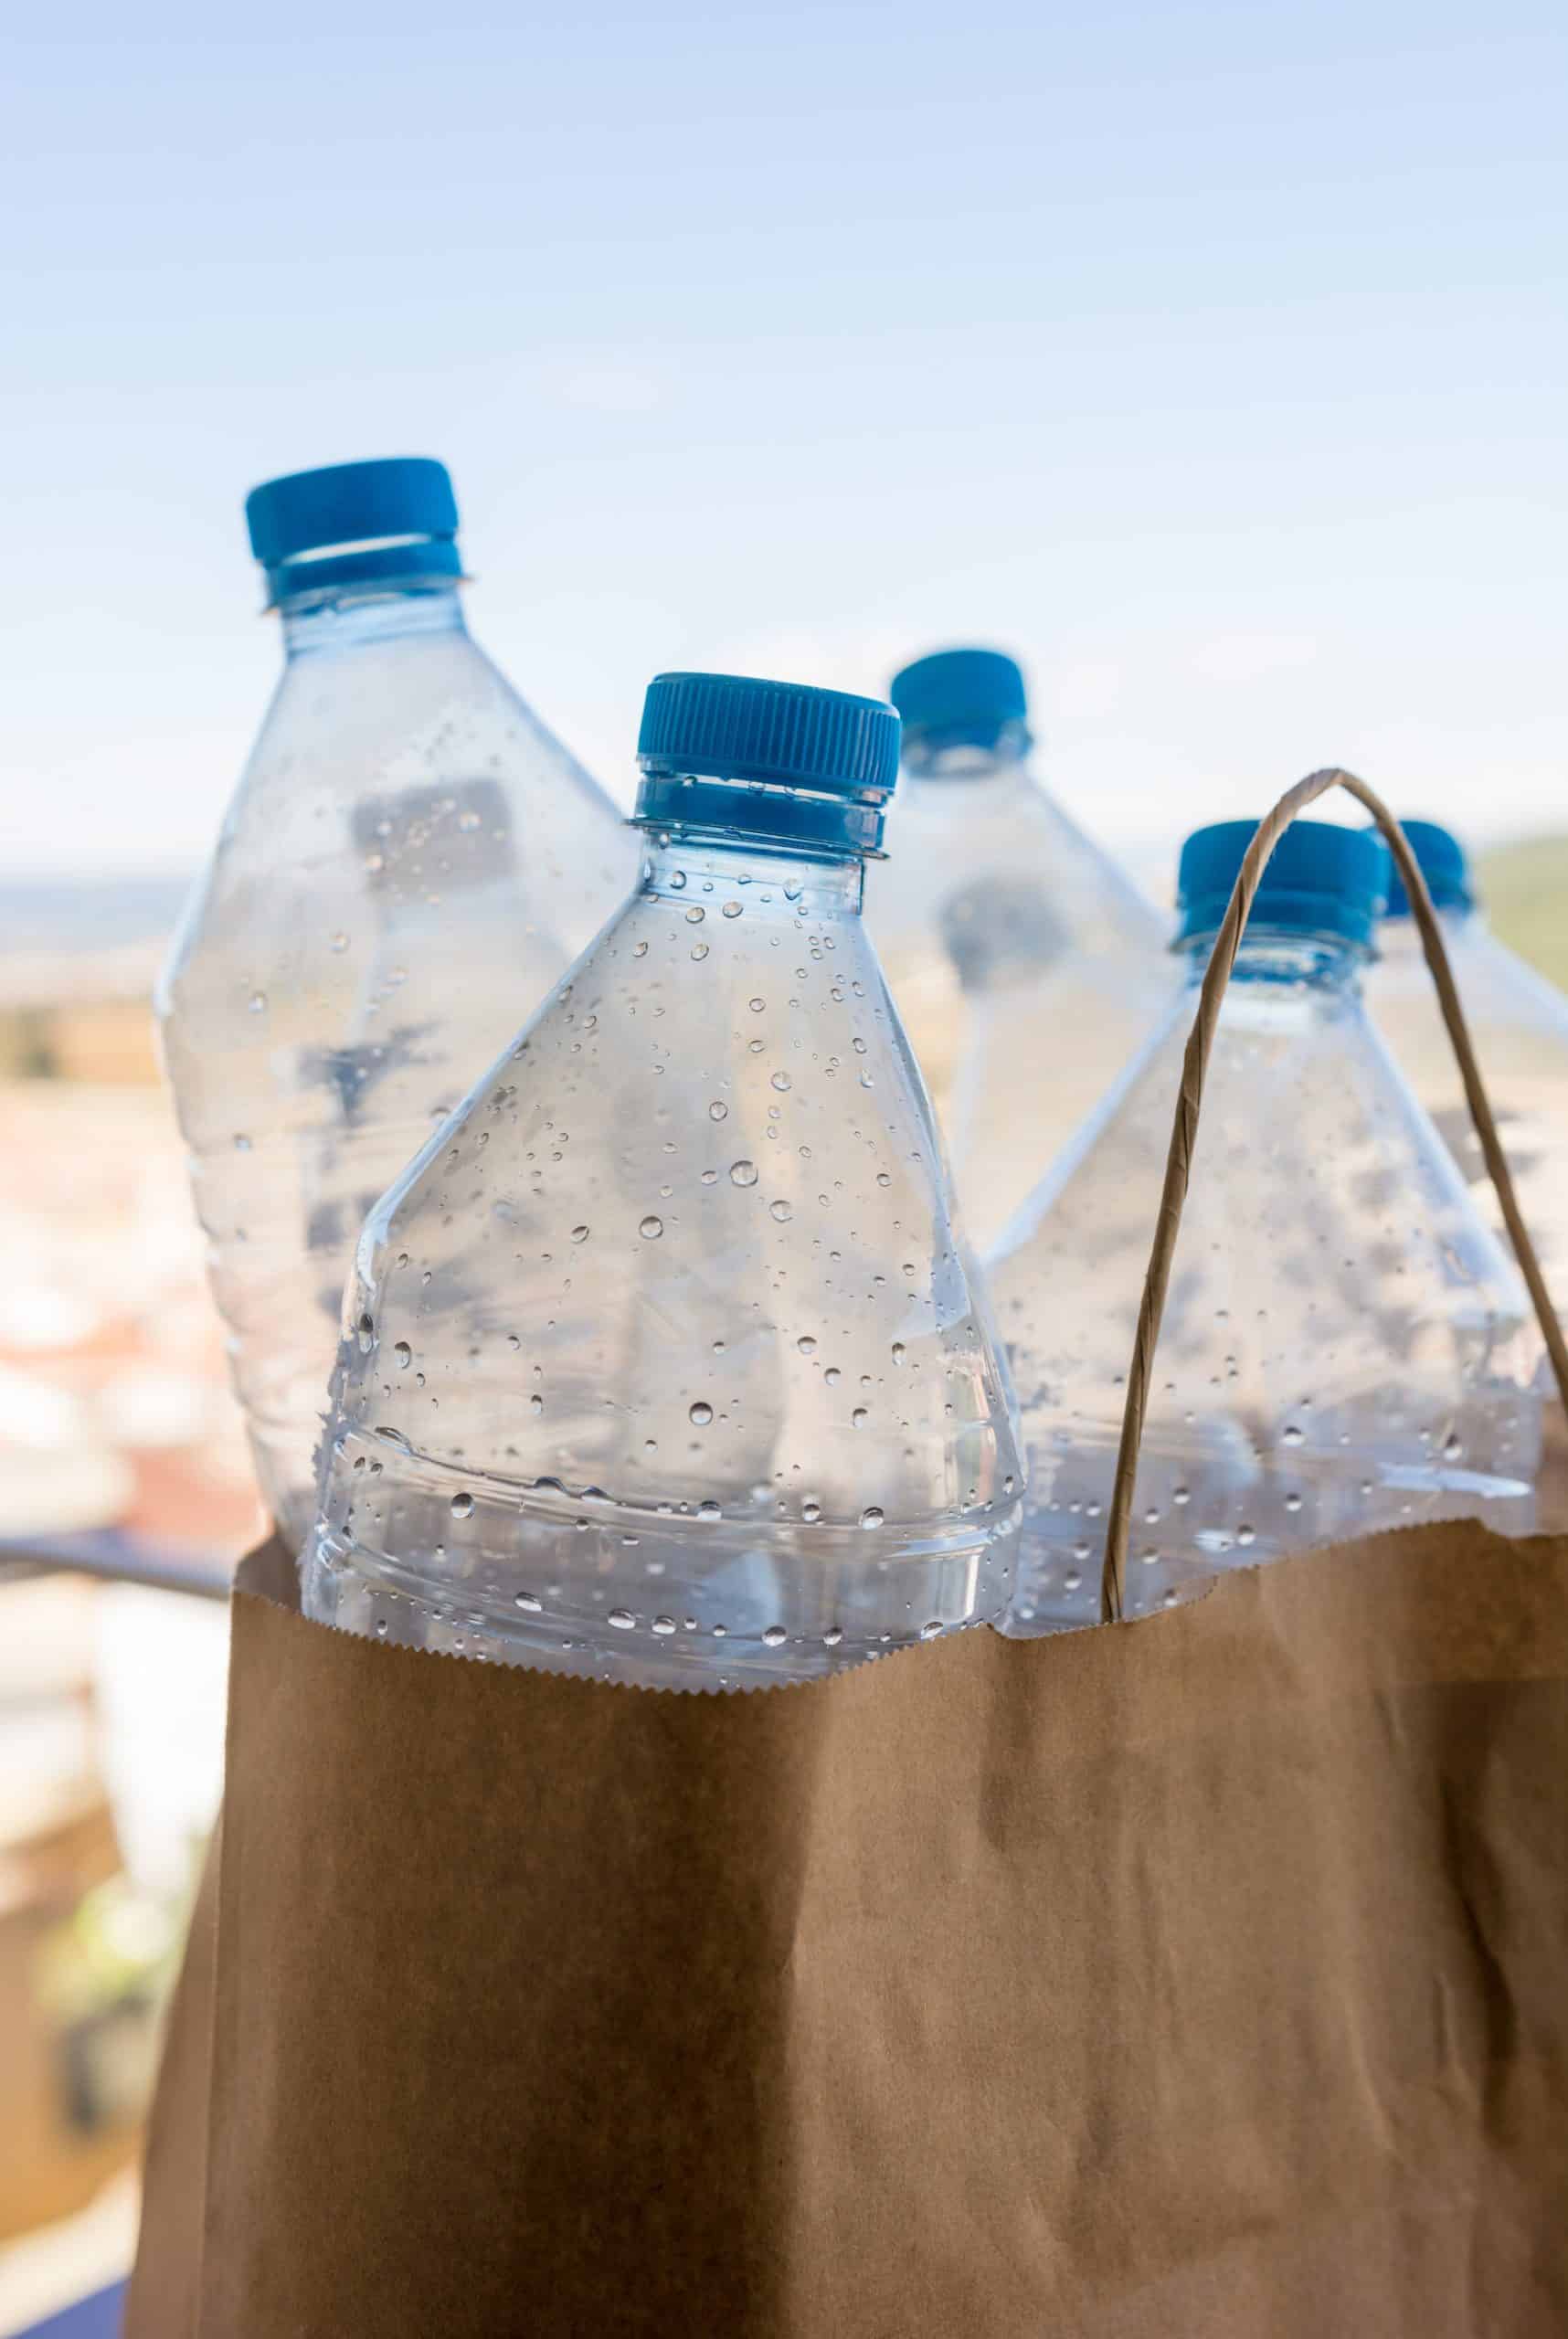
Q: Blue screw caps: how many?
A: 5